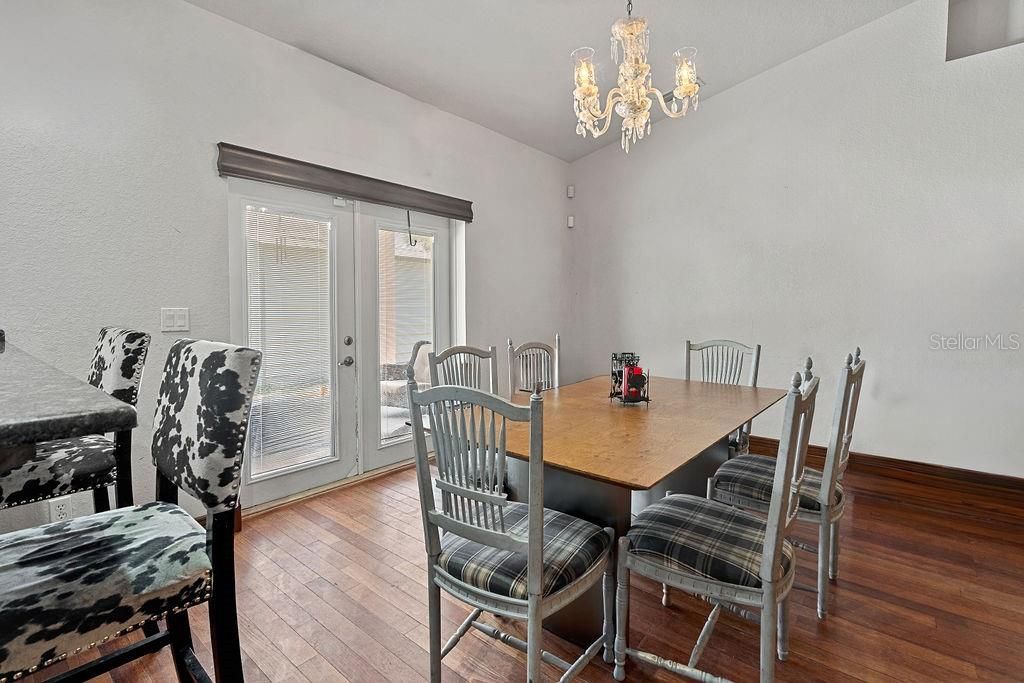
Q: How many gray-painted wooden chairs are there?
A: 6